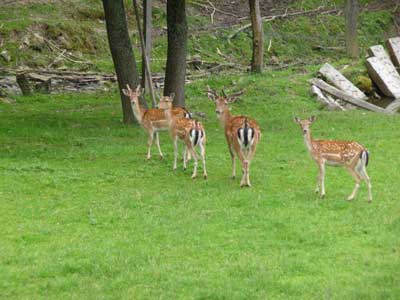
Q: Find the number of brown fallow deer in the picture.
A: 4